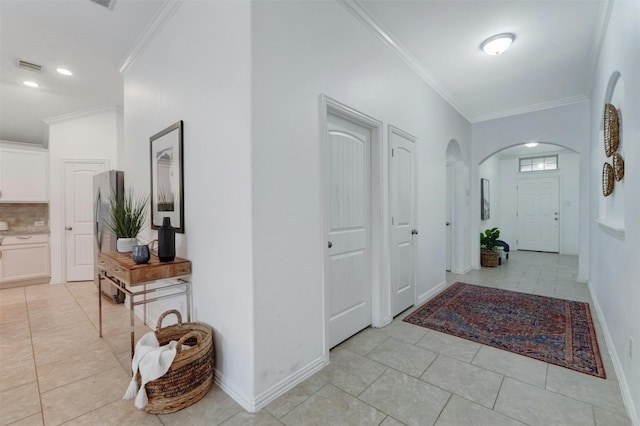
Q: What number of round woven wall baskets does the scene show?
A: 3